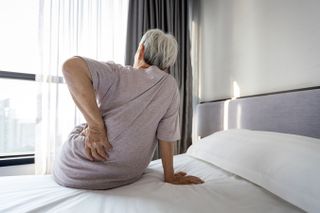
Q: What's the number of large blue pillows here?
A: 0